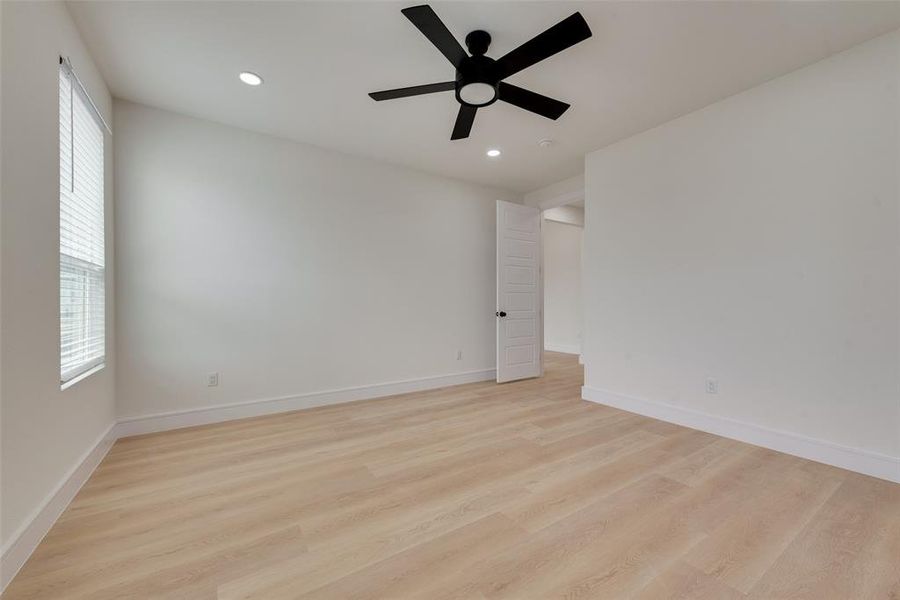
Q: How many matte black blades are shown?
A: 5